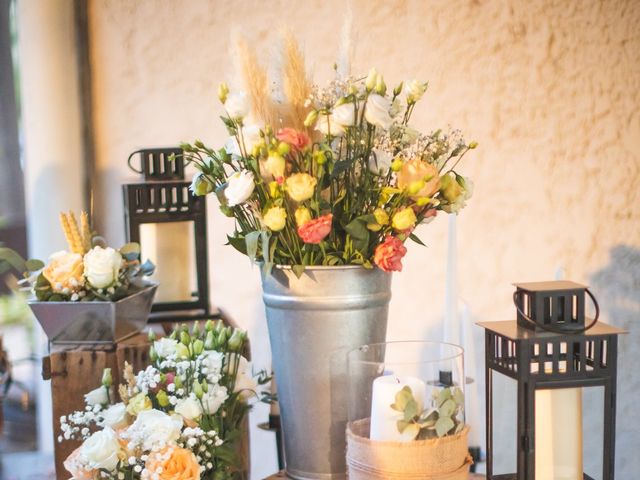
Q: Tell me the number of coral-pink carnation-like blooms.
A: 3